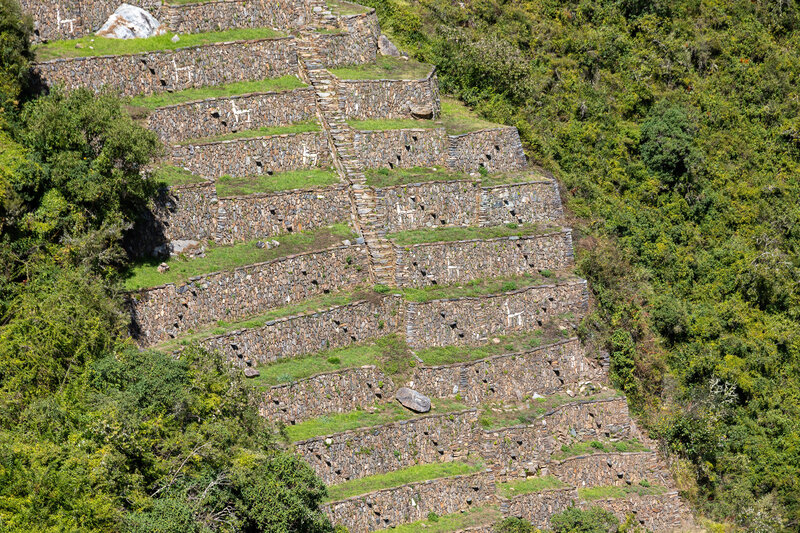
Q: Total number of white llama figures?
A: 7